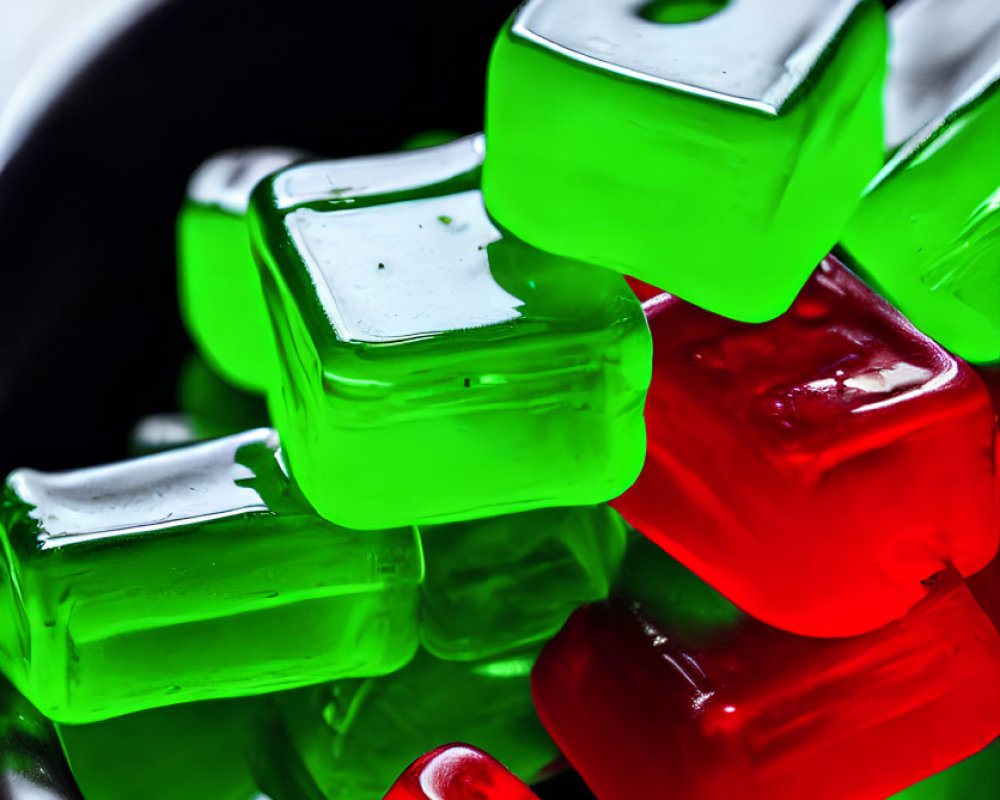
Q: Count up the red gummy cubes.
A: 3